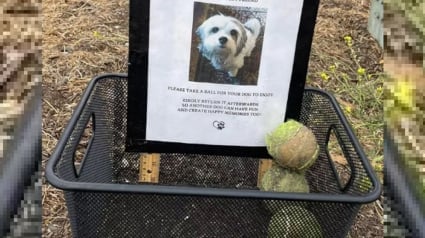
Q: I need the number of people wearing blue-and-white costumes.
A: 0